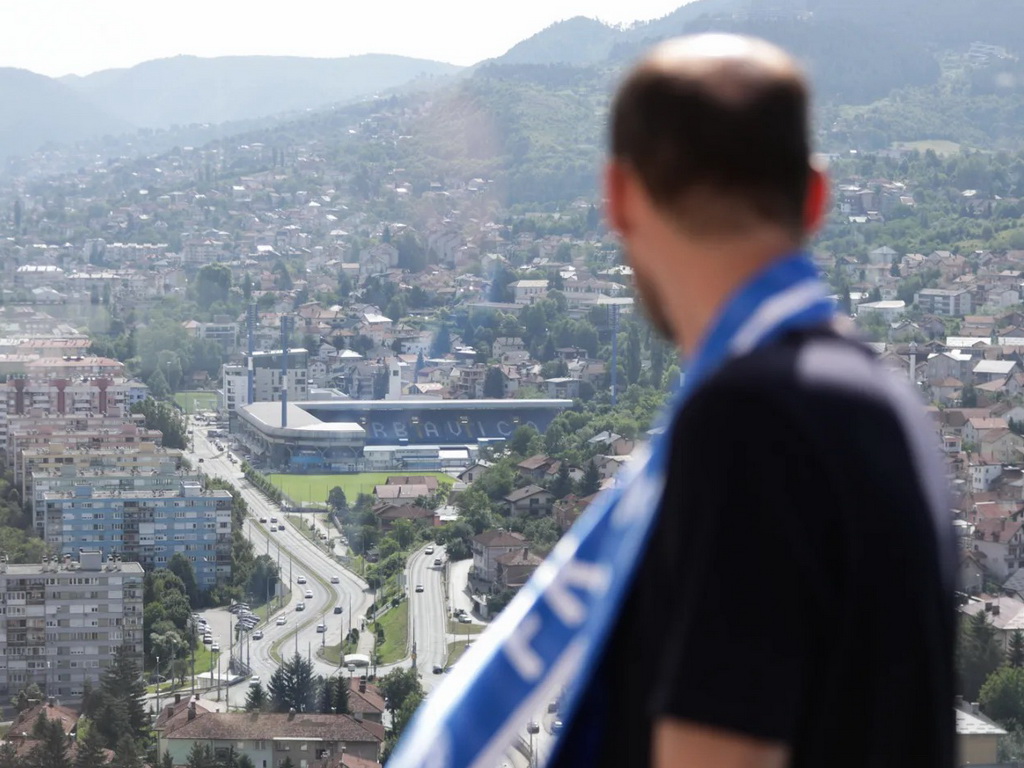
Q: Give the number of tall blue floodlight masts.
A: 3